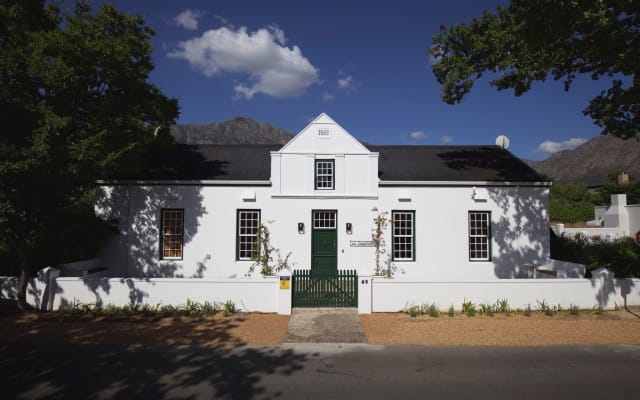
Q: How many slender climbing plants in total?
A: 2